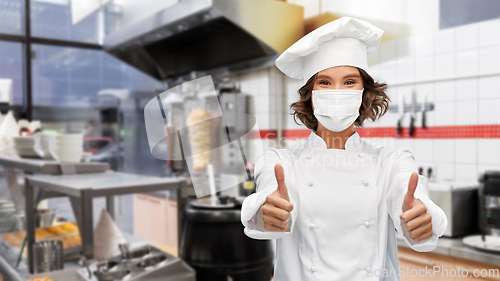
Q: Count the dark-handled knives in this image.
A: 3